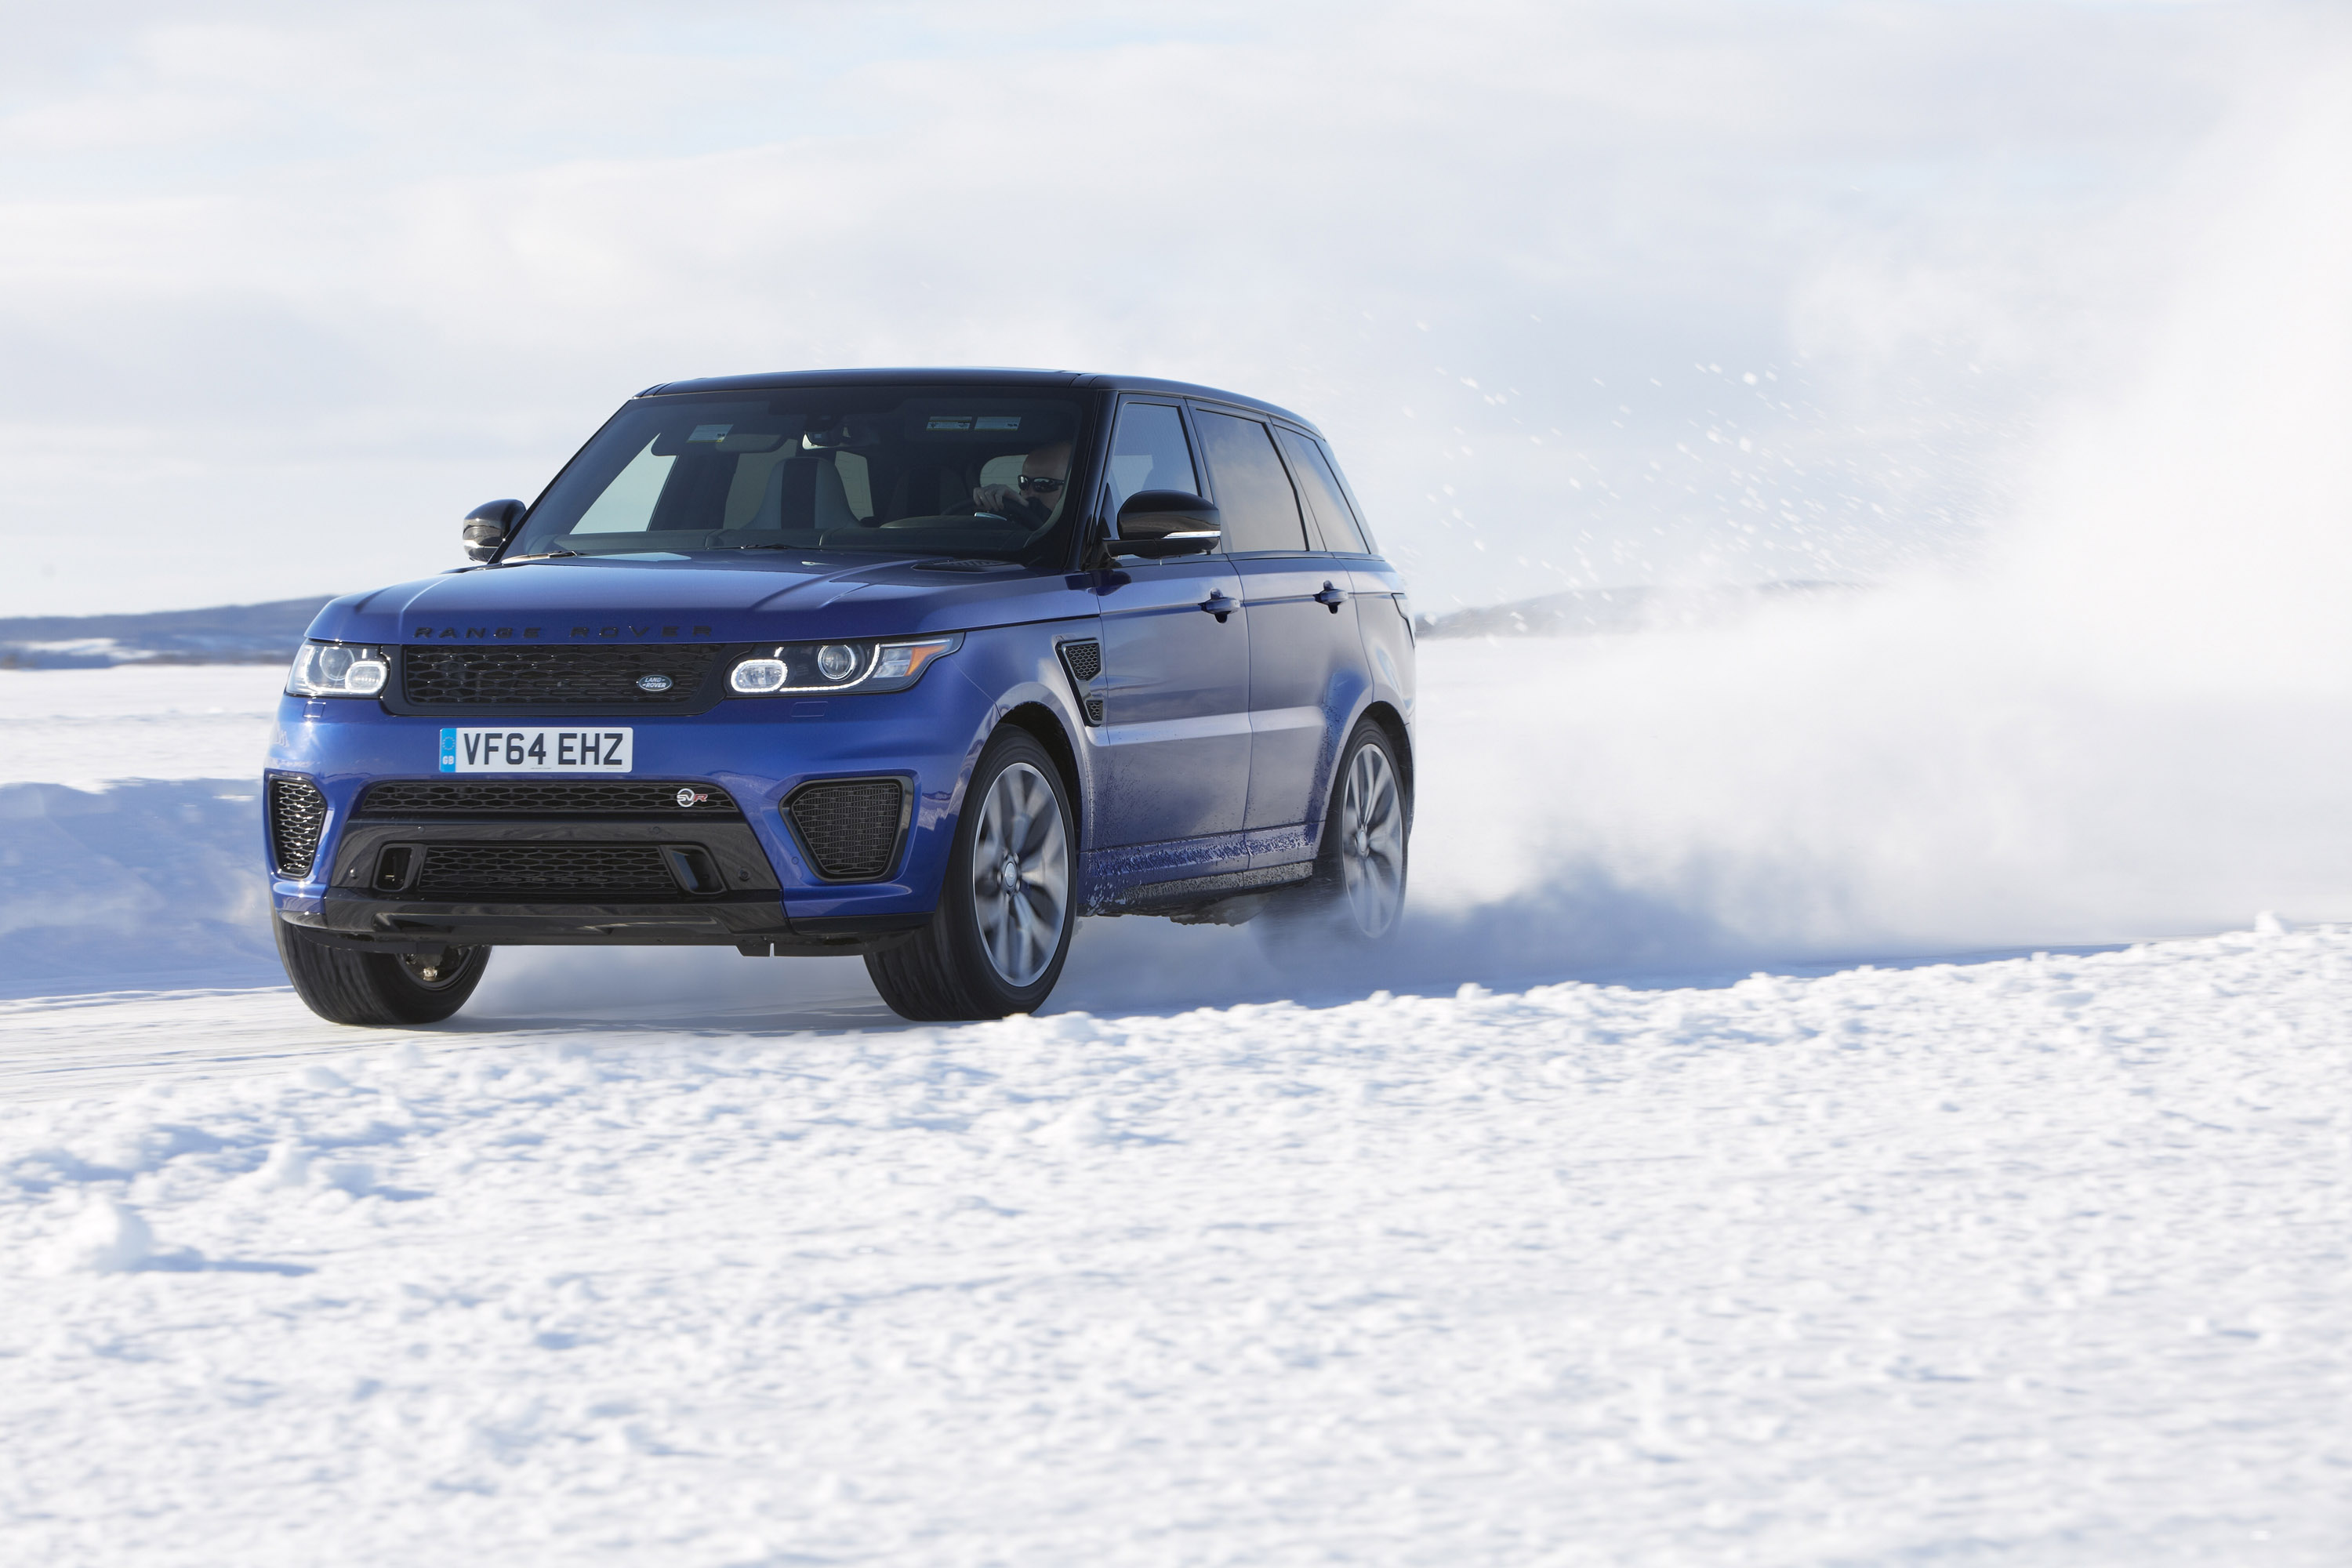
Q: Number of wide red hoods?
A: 0